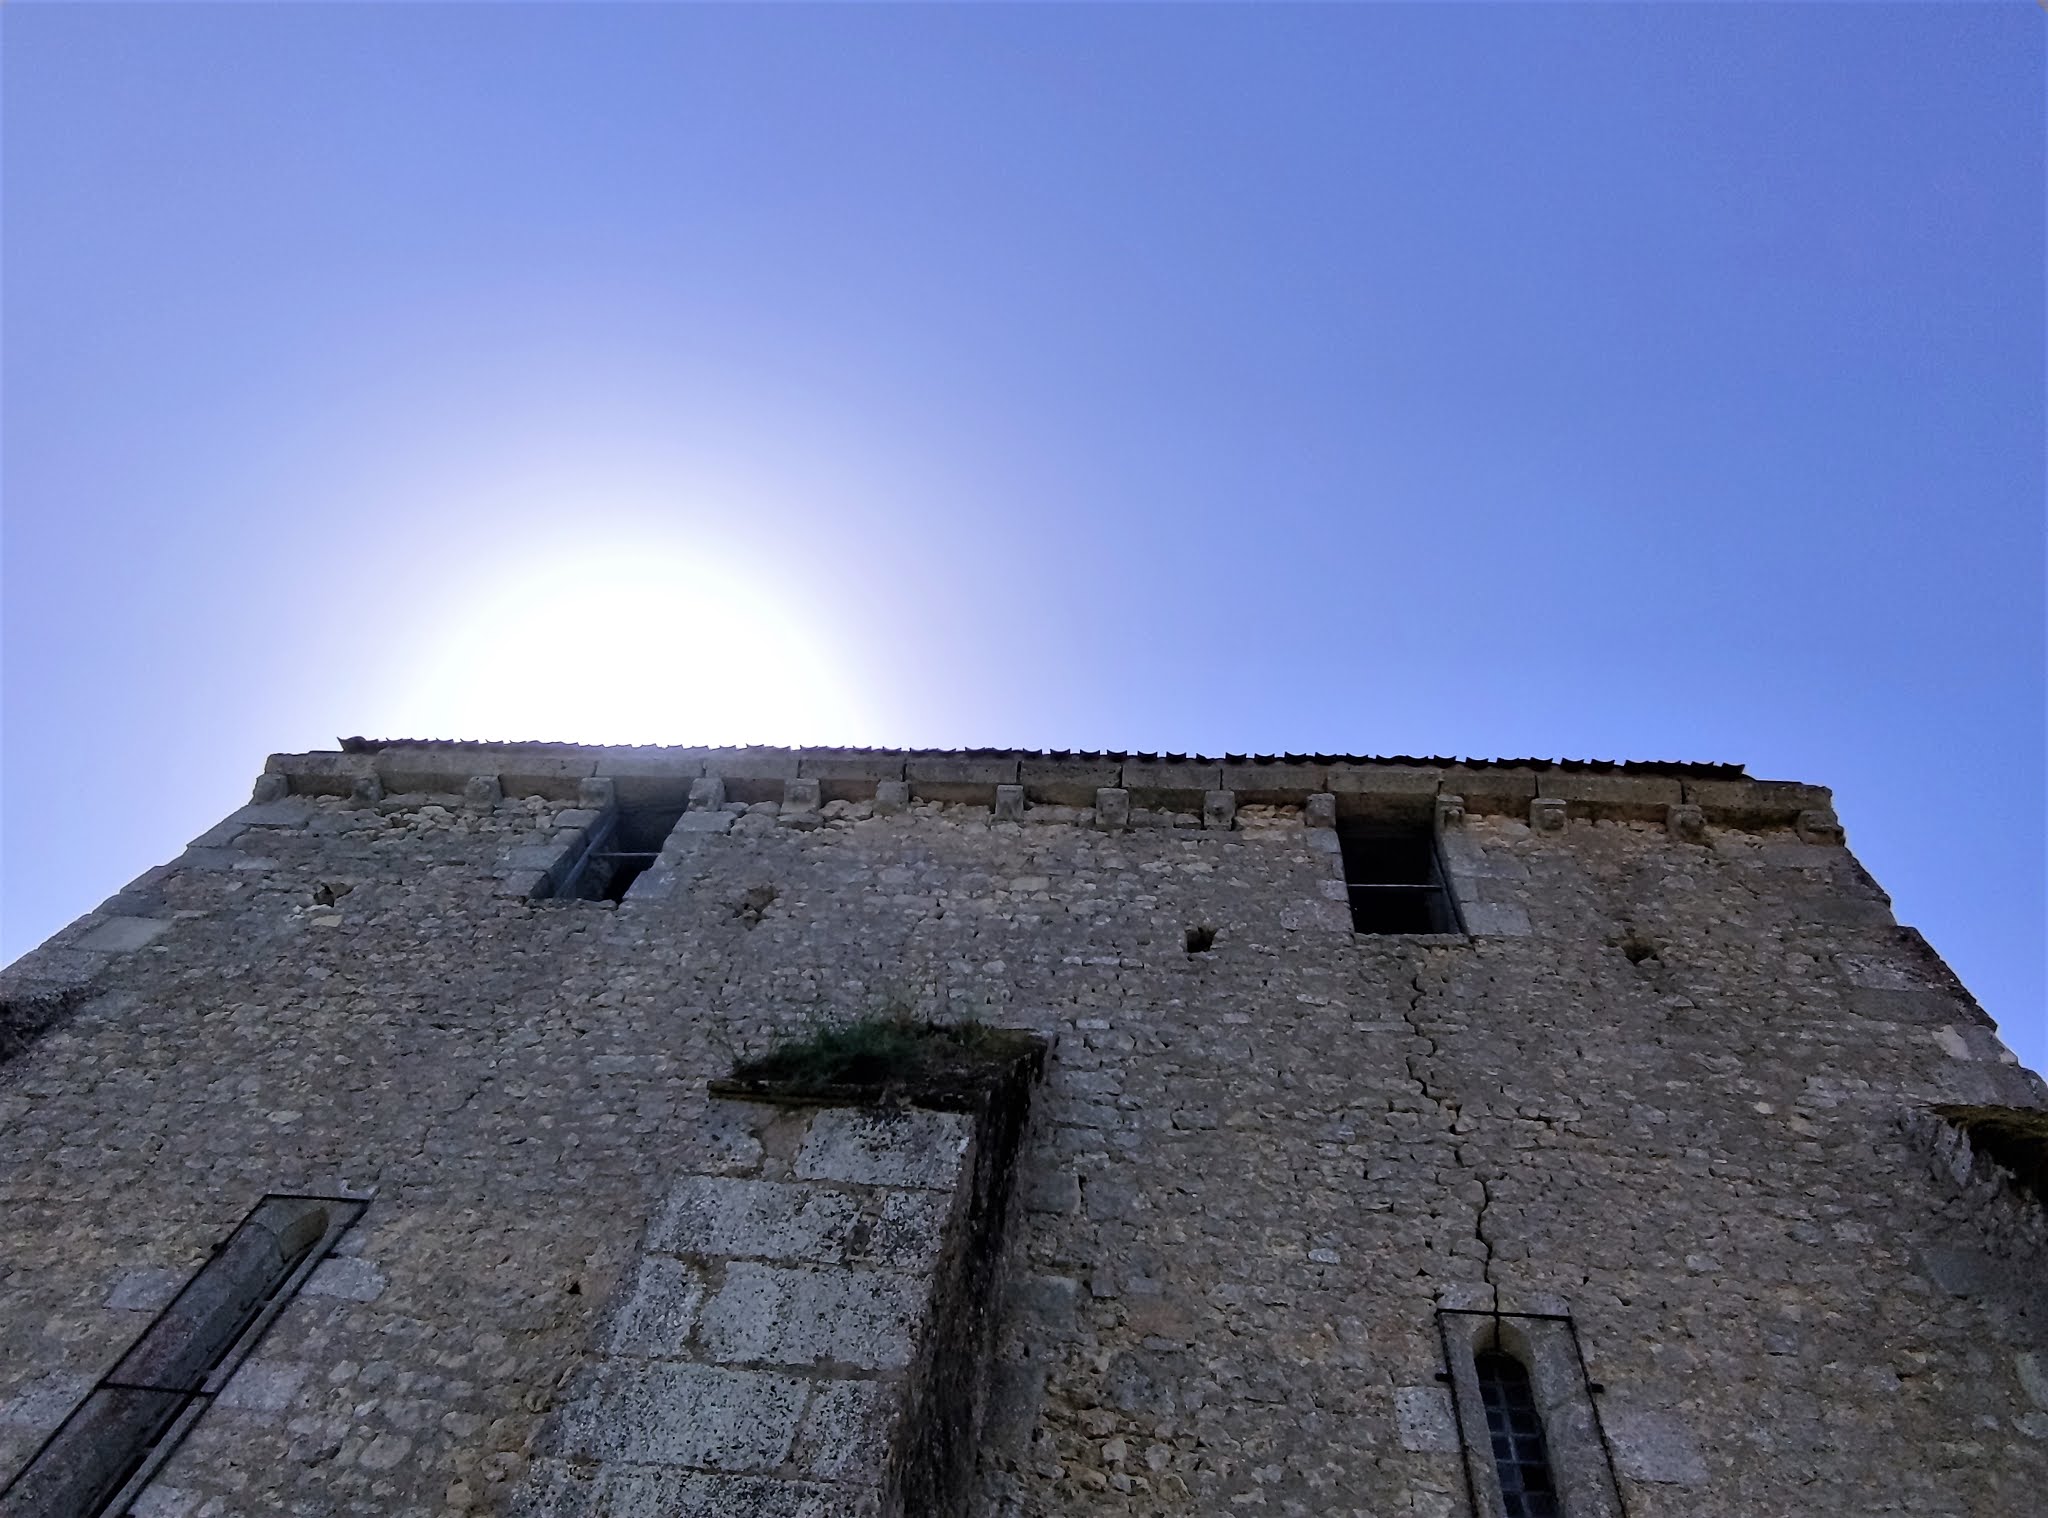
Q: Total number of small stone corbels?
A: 15